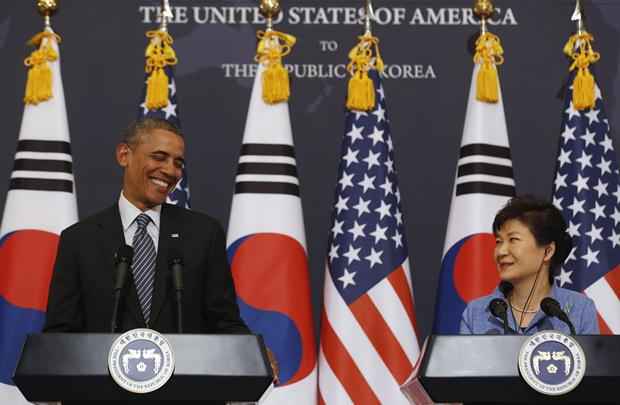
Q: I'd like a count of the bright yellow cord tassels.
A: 6